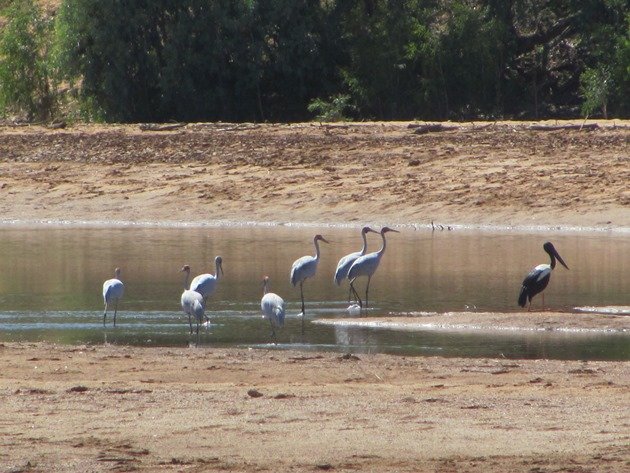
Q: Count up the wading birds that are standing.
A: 8